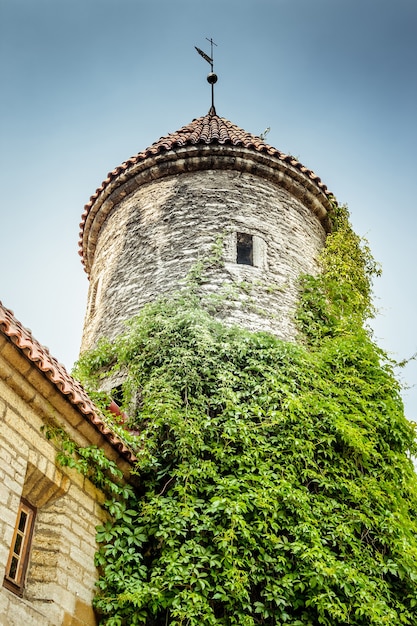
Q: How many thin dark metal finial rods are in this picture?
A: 1